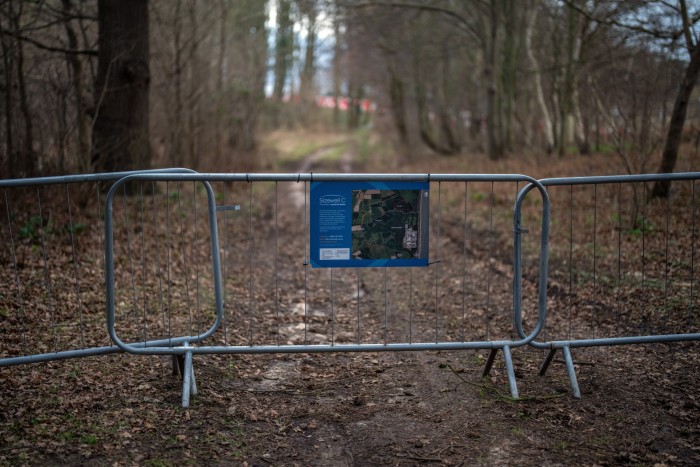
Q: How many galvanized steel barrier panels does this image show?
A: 3